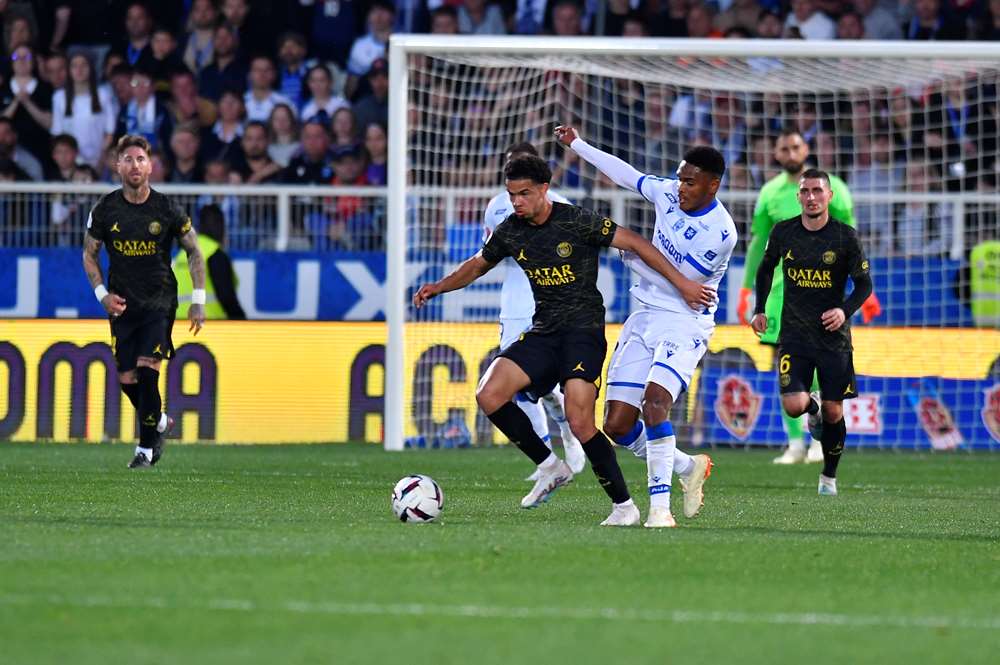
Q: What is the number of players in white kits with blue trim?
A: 2